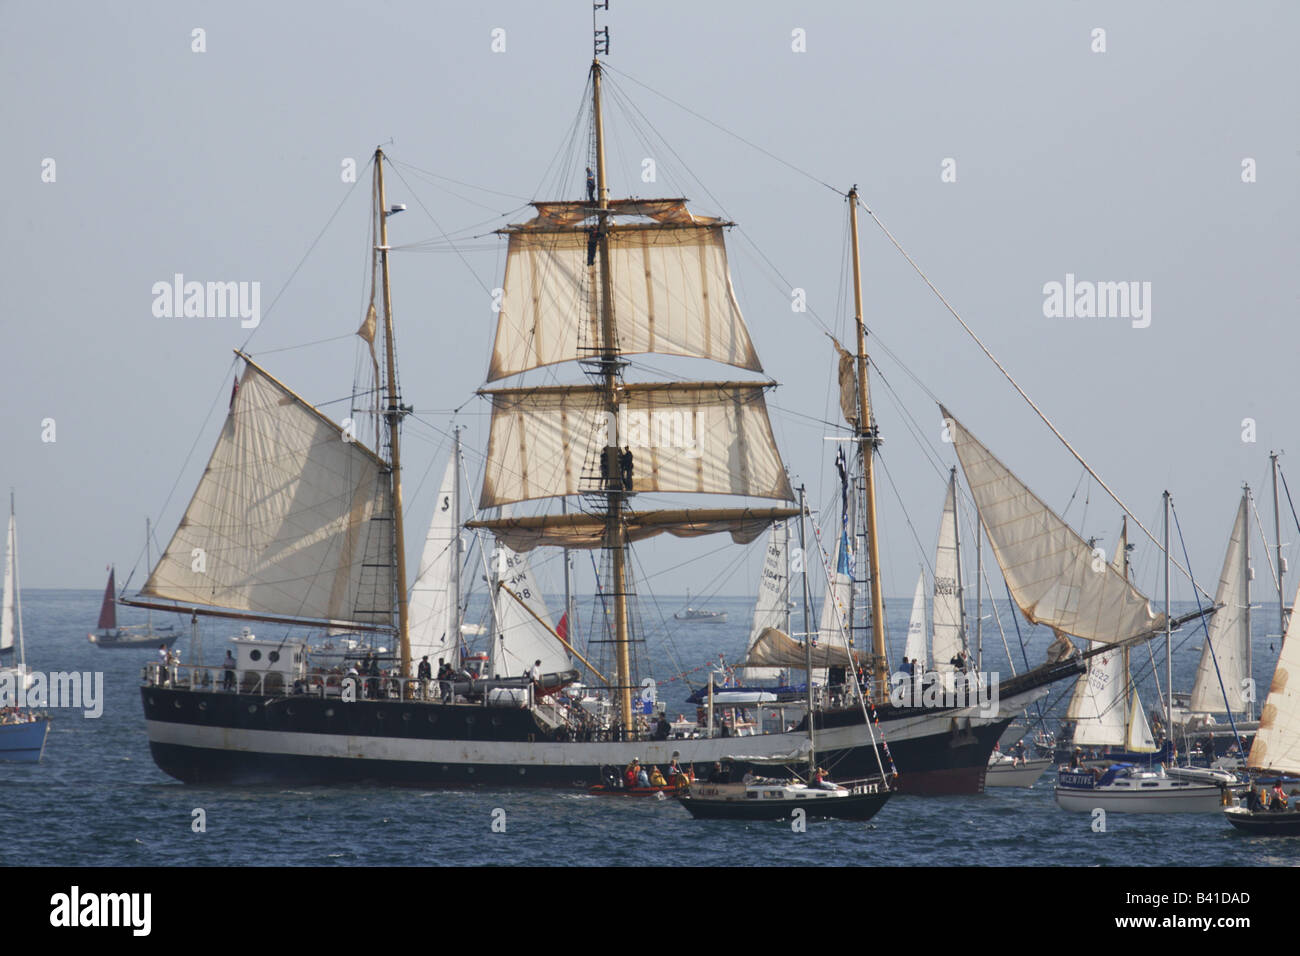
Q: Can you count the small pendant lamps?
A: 0